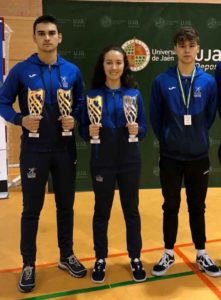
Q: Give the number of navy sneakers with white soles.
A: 2